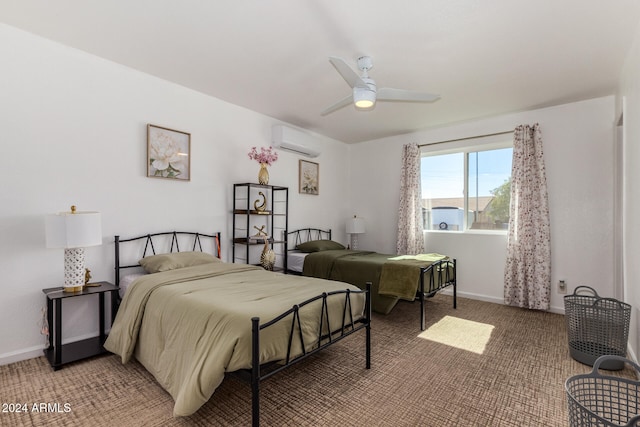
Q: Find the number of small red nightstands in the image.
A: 0